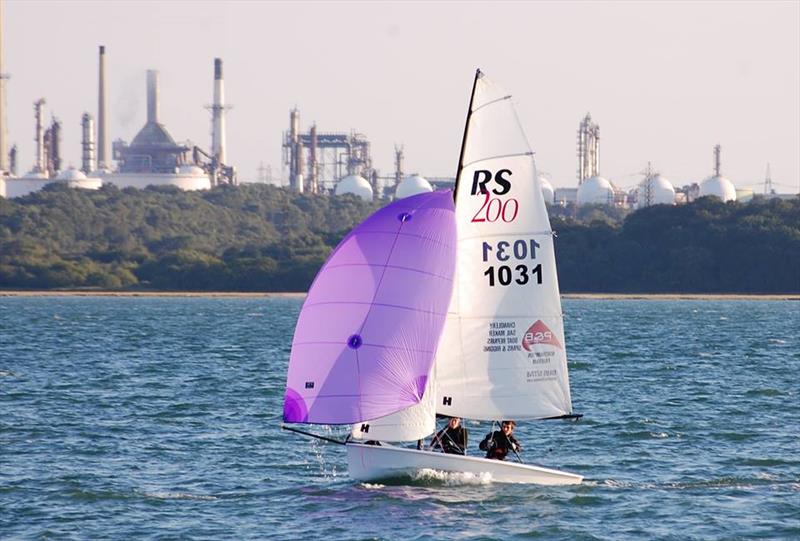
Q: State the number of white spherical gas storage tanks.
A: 6